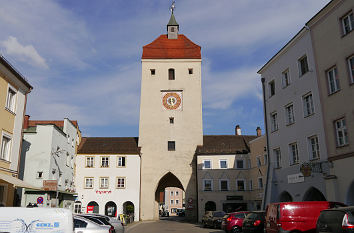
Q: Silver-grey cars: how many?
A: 2